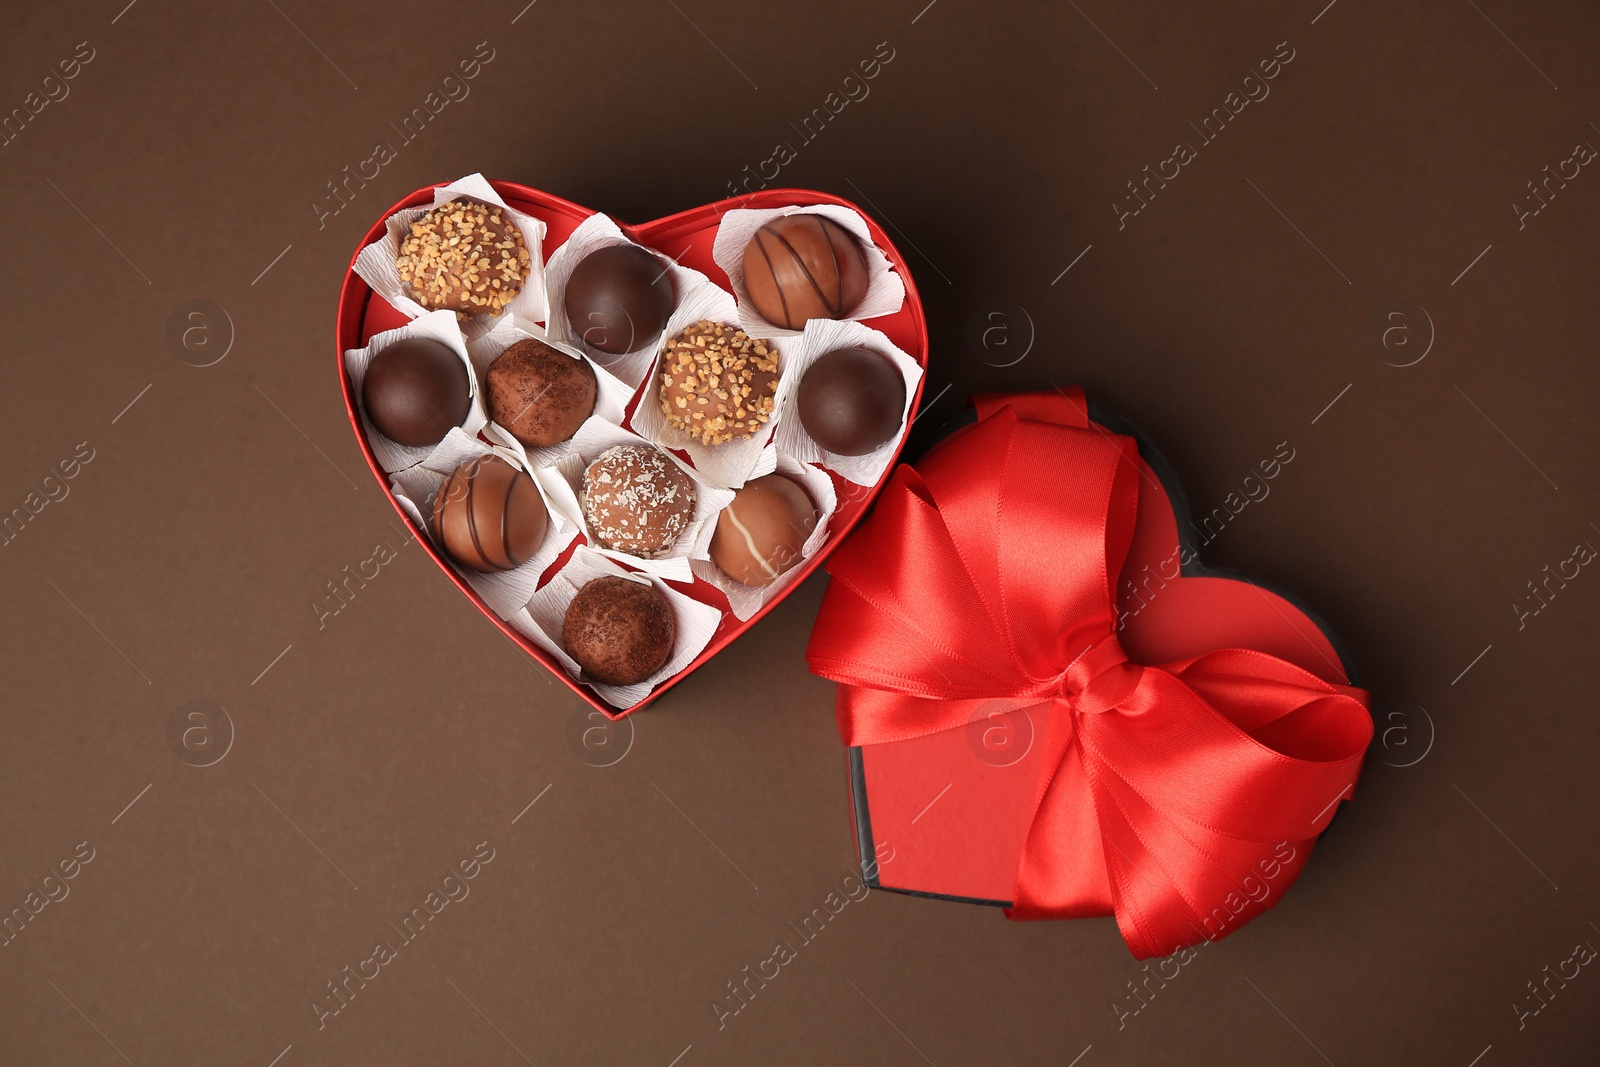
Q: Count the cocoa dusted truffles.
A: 2